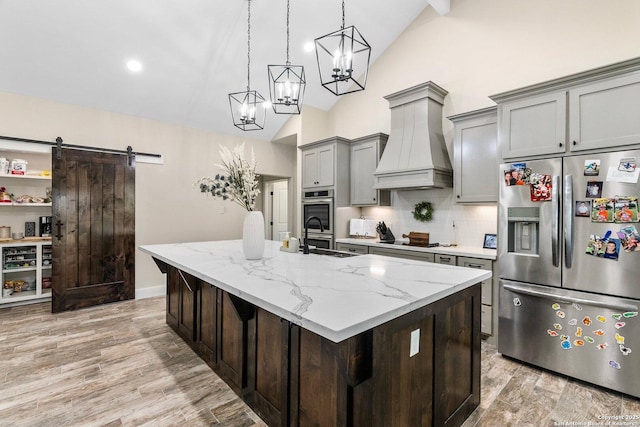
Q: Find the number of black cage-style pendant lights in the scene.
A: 3